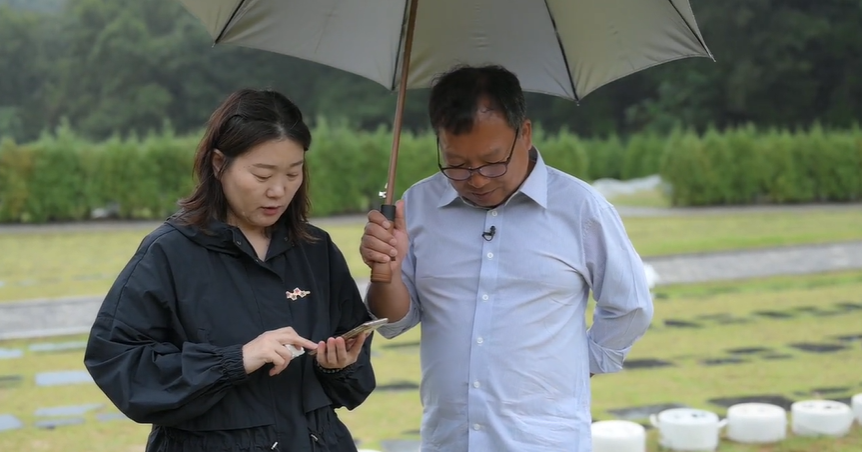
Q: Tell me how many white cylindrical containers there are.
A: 5